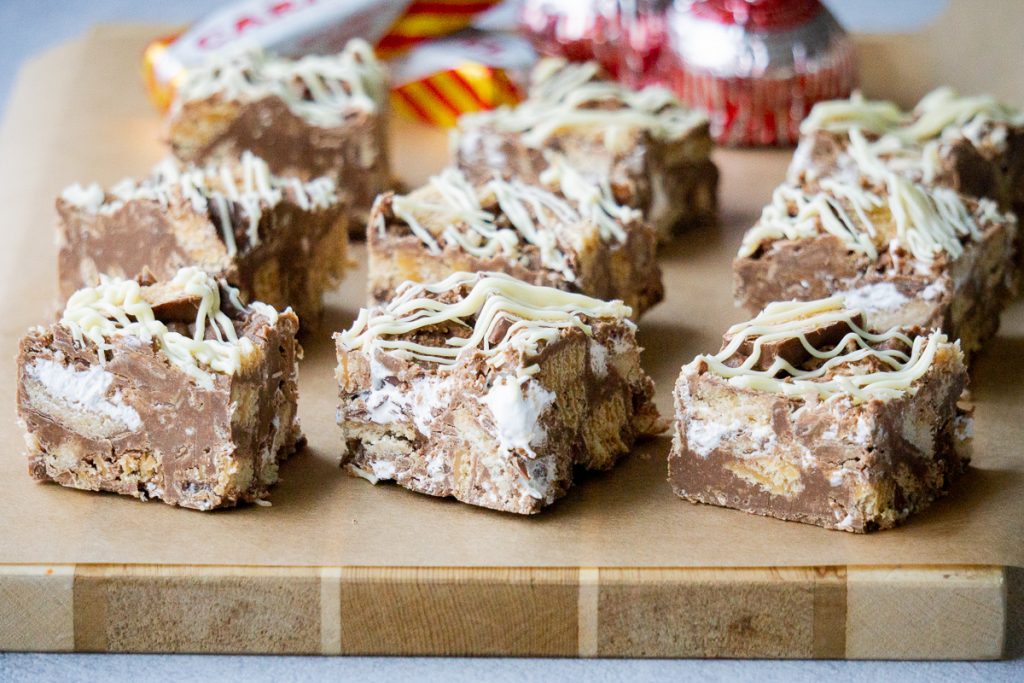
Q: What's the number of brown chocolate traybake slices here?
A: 9